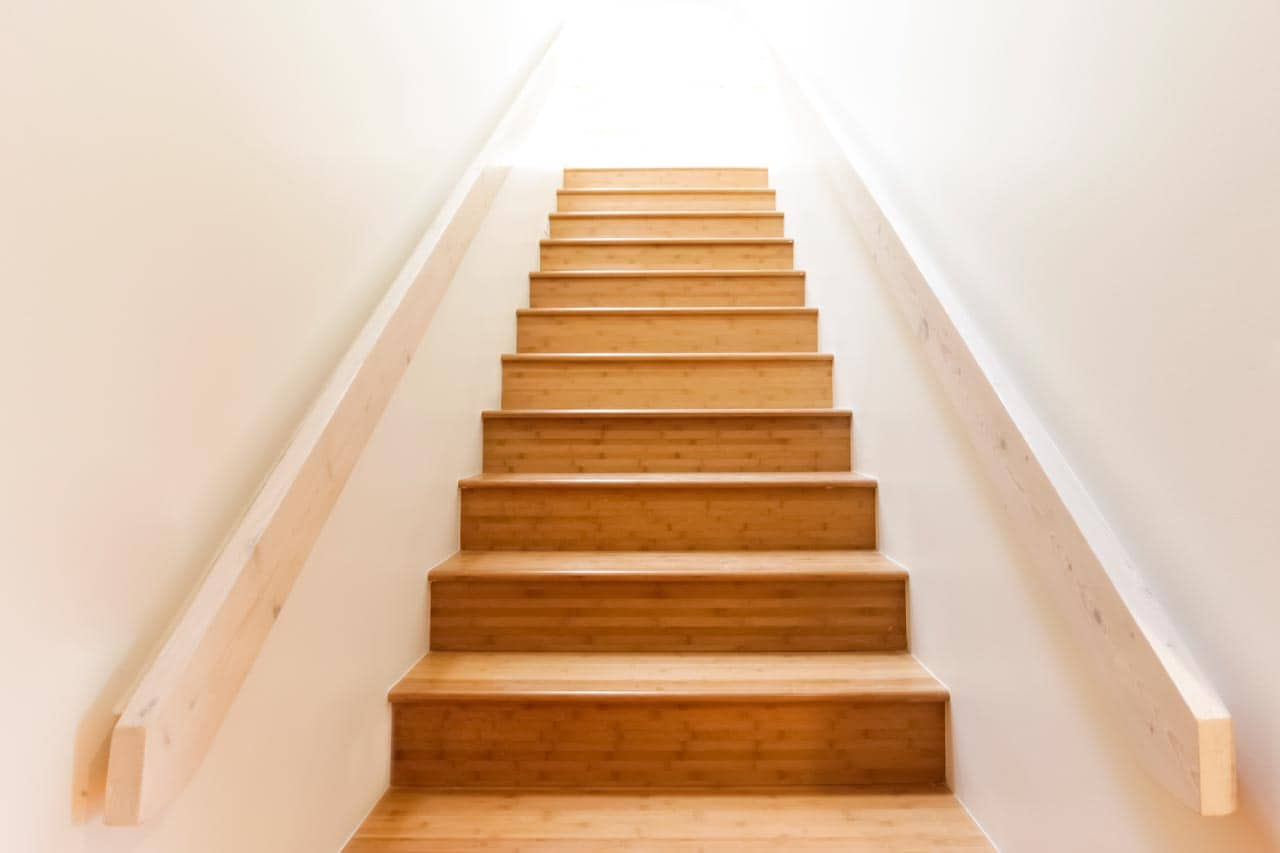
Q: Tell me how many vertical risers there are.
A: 11